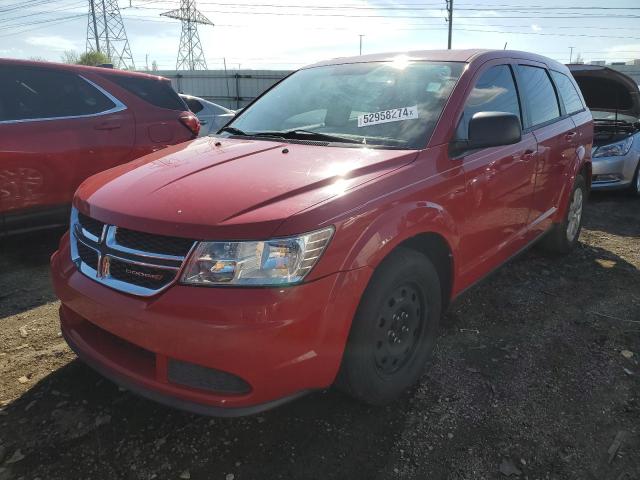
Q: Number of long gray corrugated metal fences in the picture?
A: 1